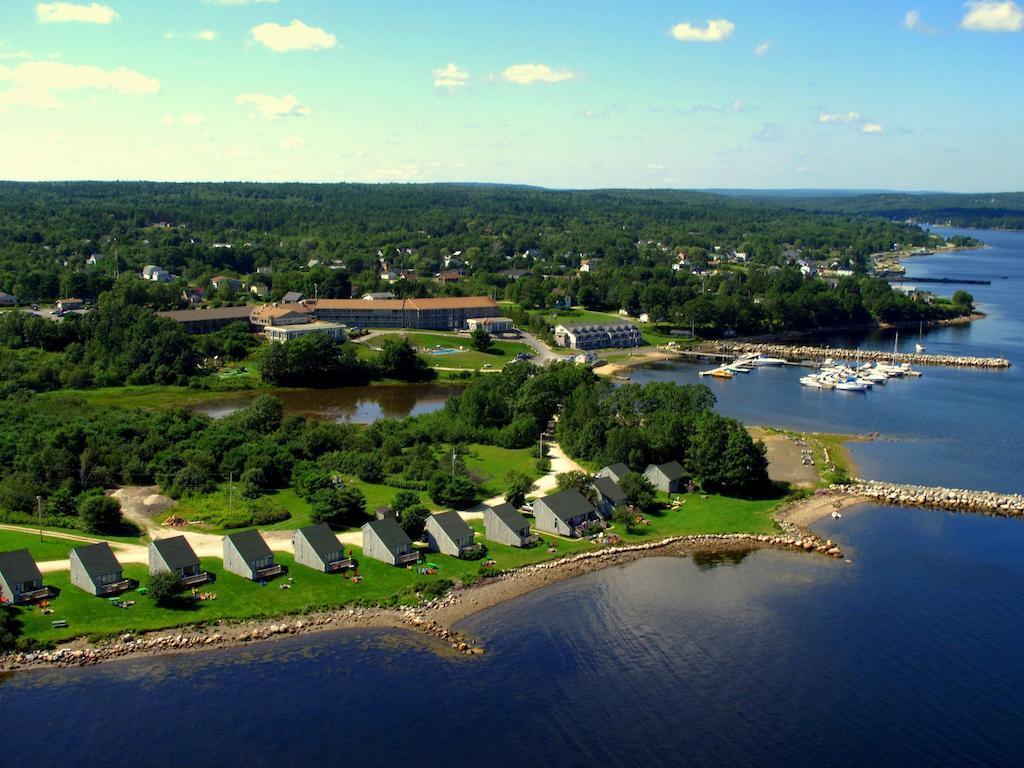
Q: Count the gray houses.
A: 12